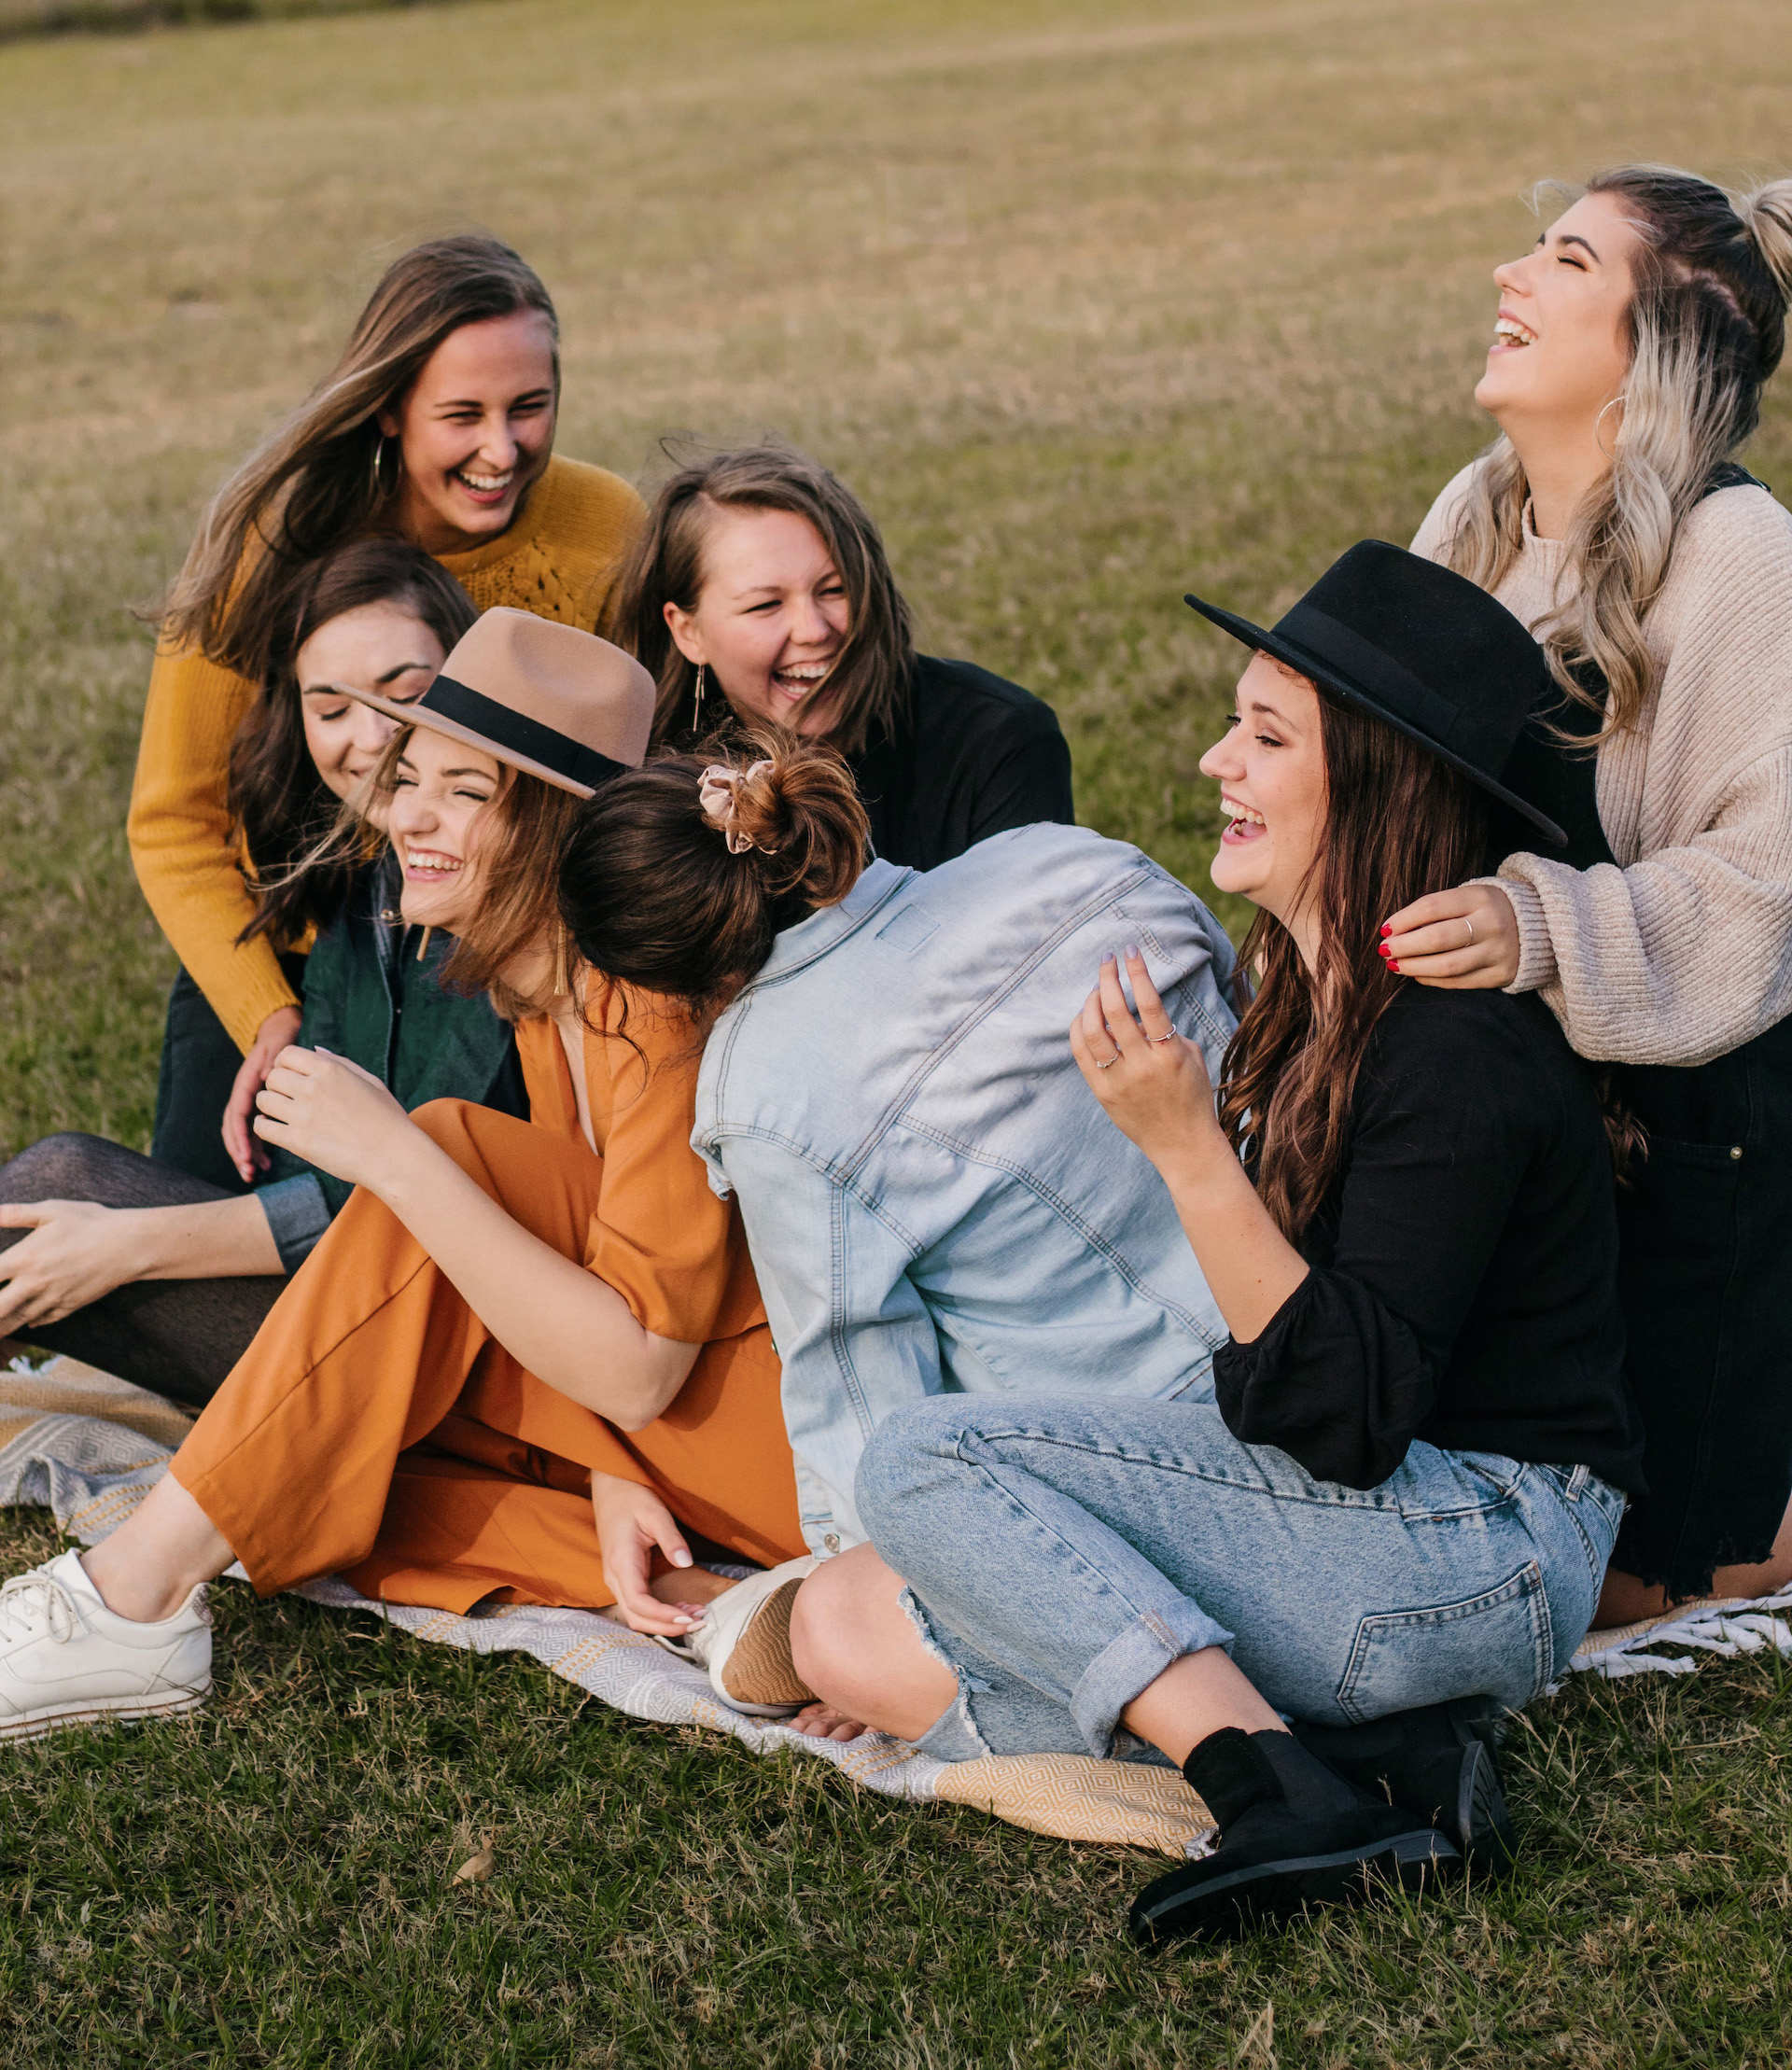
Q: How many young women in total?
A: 7